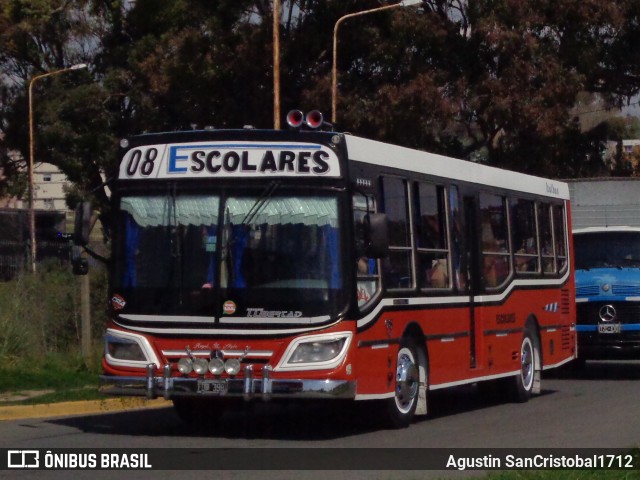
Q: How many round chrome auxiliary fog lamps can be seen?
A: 4